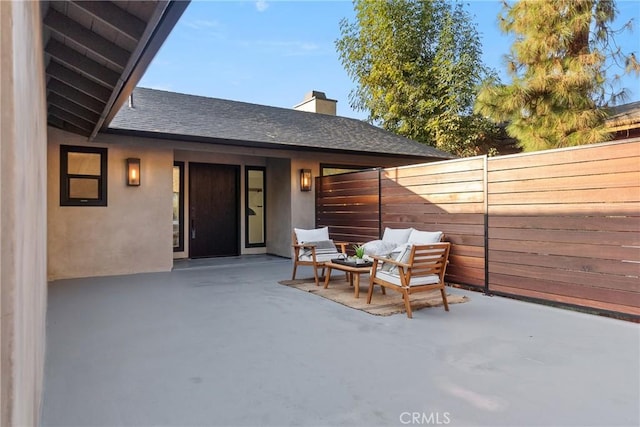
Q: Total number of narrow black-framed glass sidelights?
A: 2